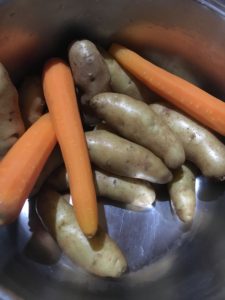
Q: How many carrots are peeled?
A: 3